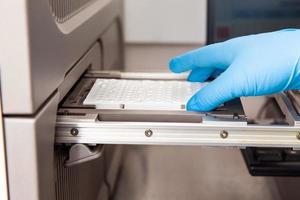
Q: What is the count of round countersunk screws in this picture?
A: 4